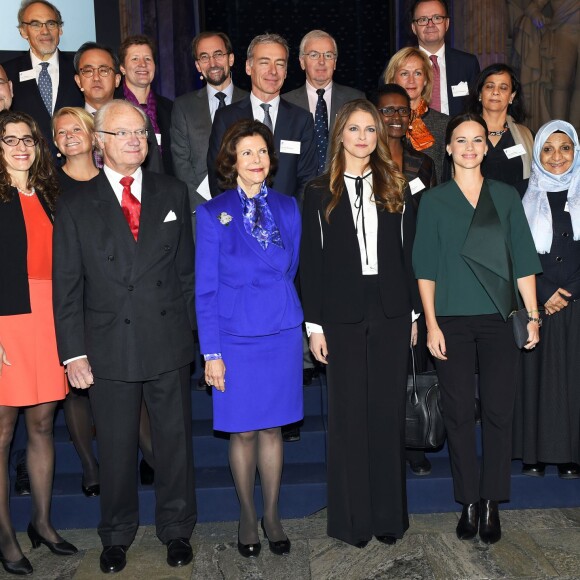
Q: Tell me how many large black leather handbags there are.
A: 1